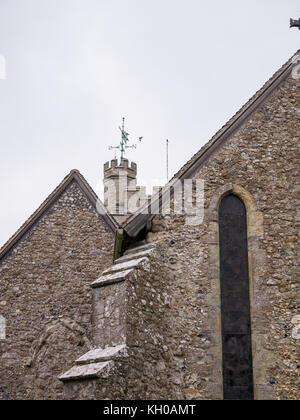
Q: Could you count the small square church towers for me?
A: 1